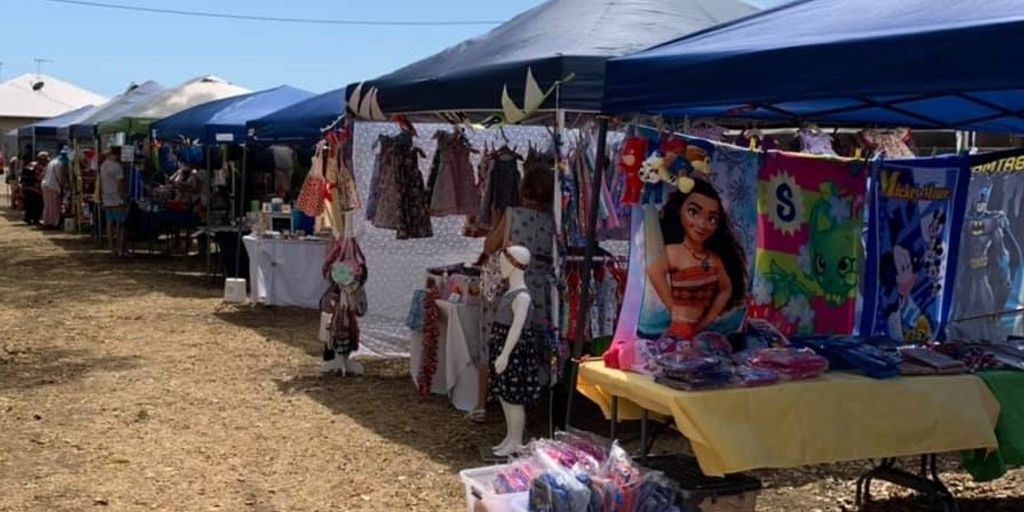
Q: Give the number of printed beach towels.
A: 4